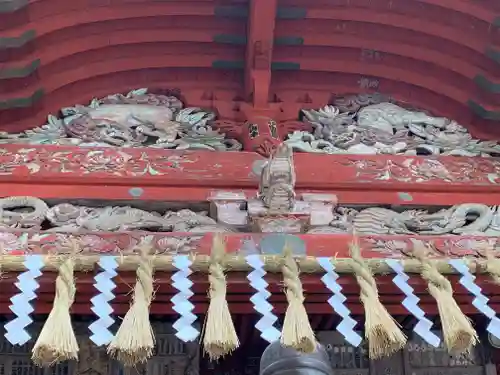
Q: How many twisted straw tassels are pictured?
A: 6